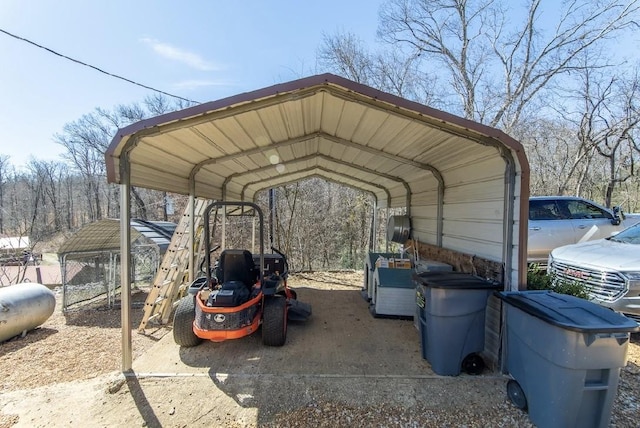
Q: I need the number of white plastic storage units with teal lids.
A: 2